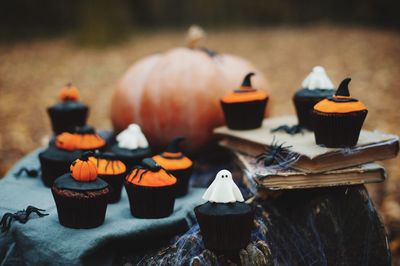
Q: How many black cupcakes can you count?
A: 6